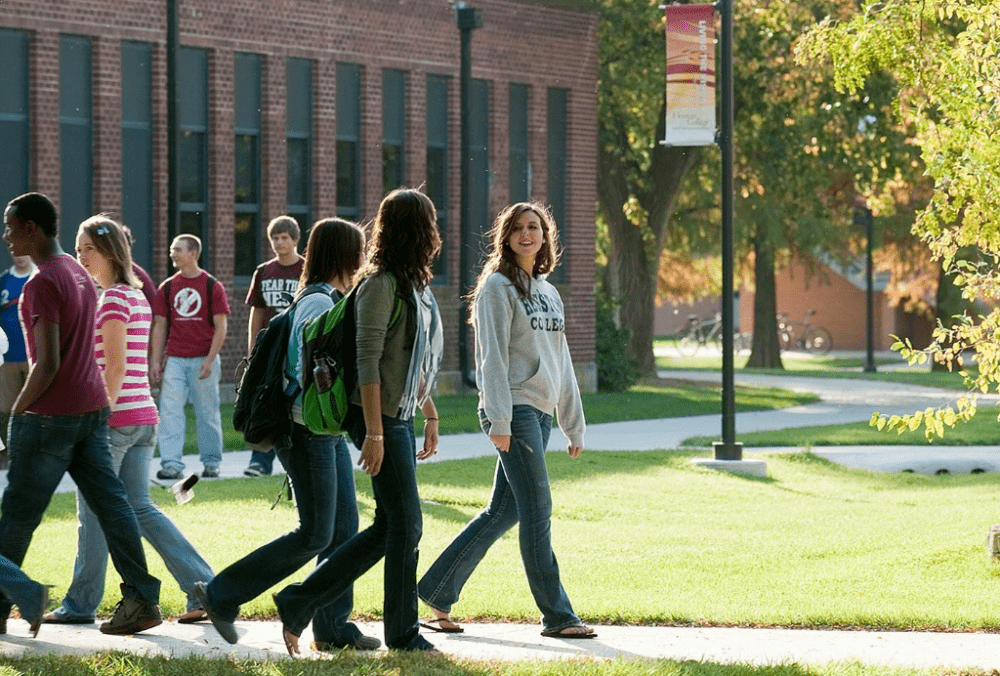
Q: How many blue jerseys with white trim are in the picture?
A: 1